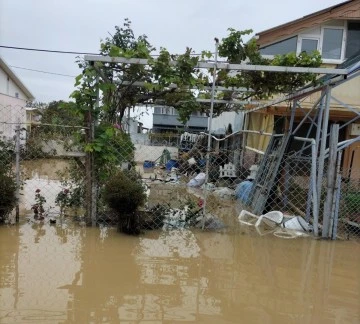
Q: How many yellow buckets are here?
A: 0